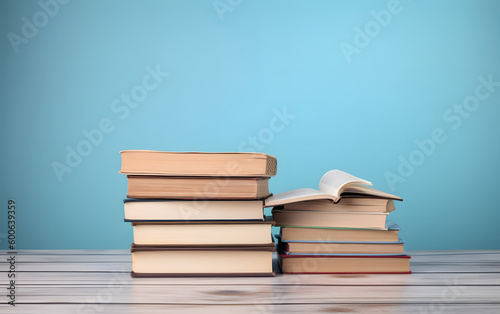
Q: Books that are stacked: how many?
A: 11